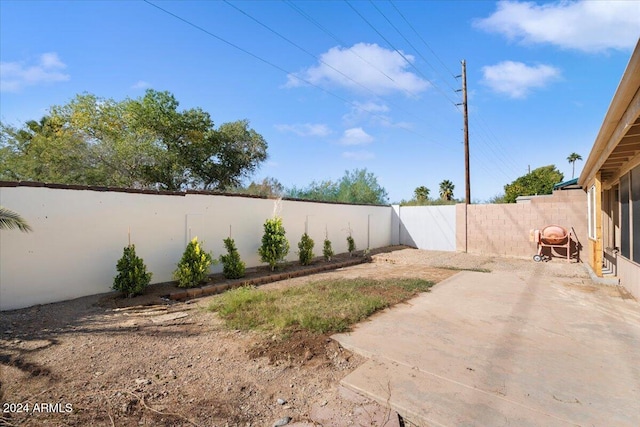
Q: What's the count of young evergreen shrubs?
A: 7